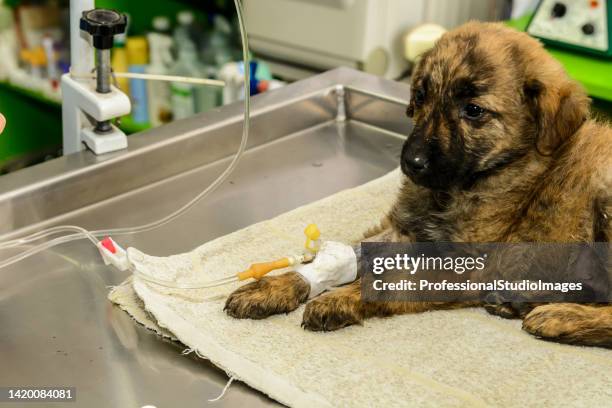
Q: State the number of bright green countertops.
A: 1